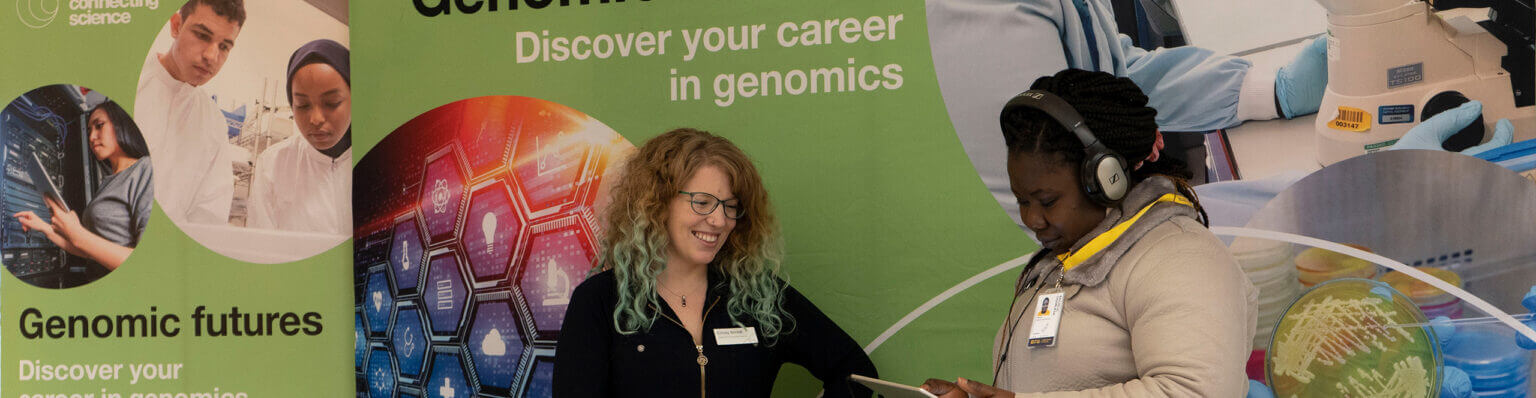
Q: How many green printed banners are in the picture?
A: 2